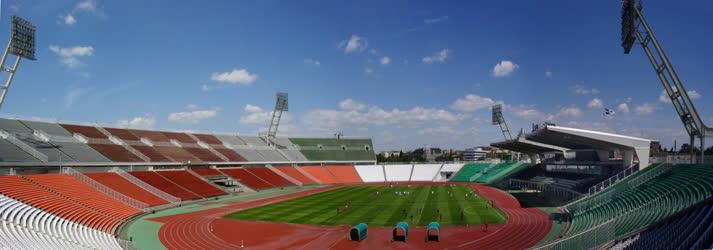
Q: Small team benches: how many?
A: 3